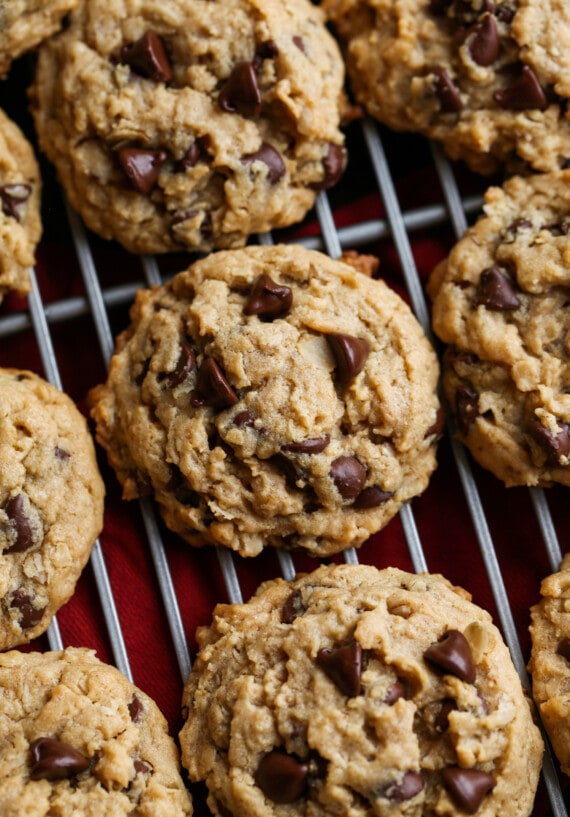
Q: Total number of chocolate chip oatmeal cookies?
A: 10